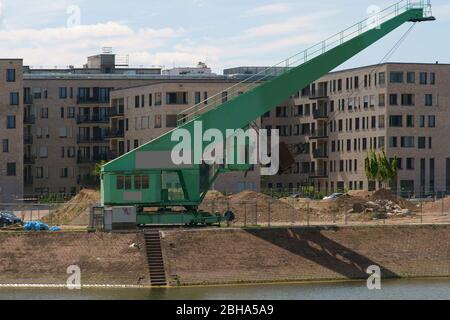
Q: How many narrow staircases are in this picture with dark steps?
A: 1